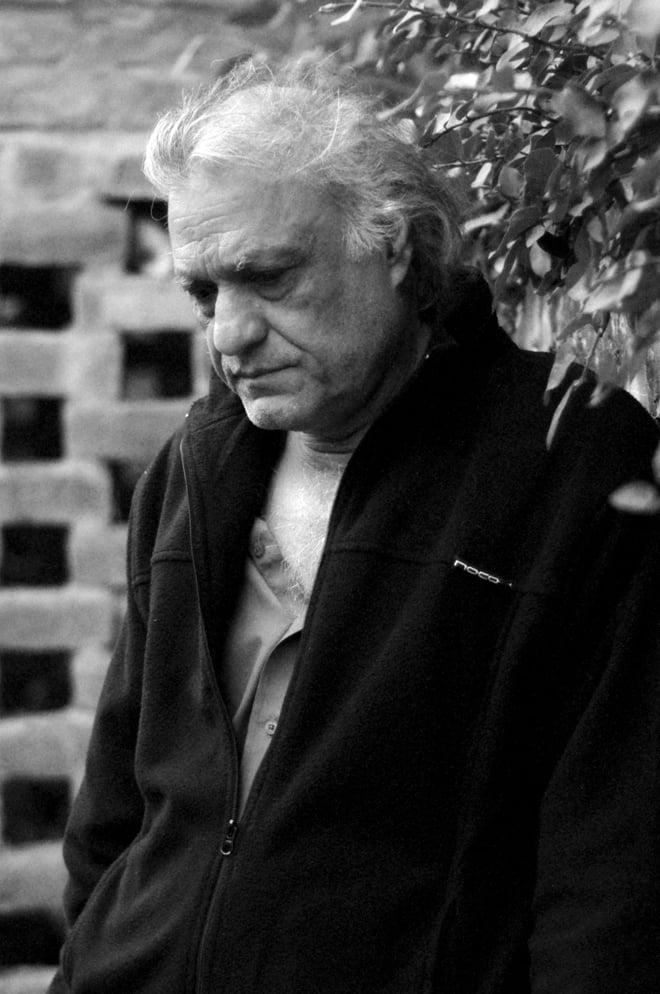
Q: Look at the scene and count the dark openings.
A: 9